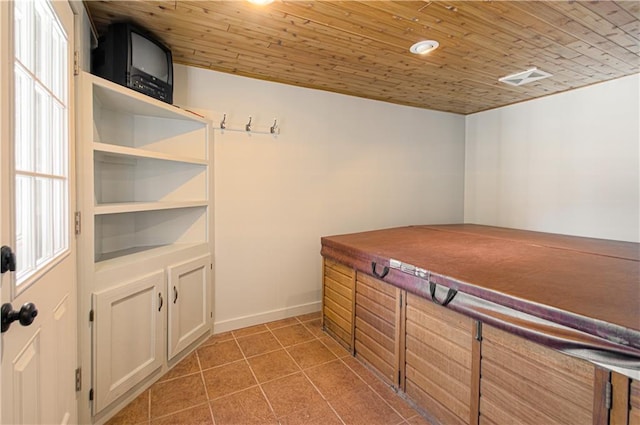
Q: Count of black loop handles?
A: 2